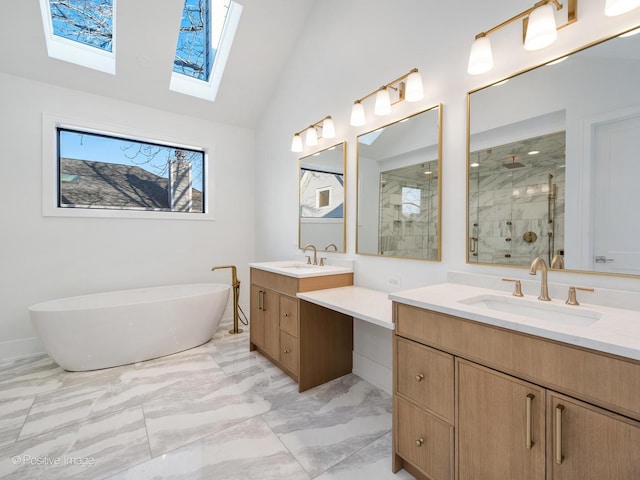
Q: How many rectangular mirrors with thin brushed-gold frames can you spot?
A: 3